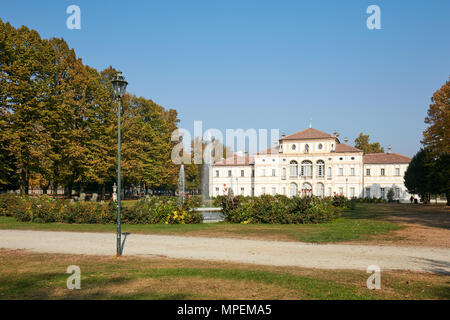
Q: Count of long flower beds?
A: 2